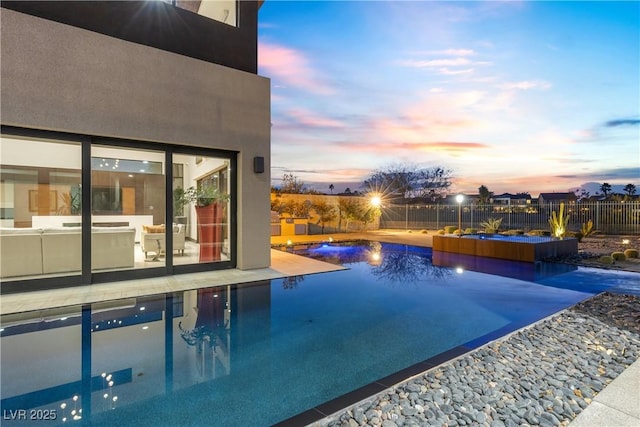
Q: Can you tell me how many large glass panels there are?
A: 3